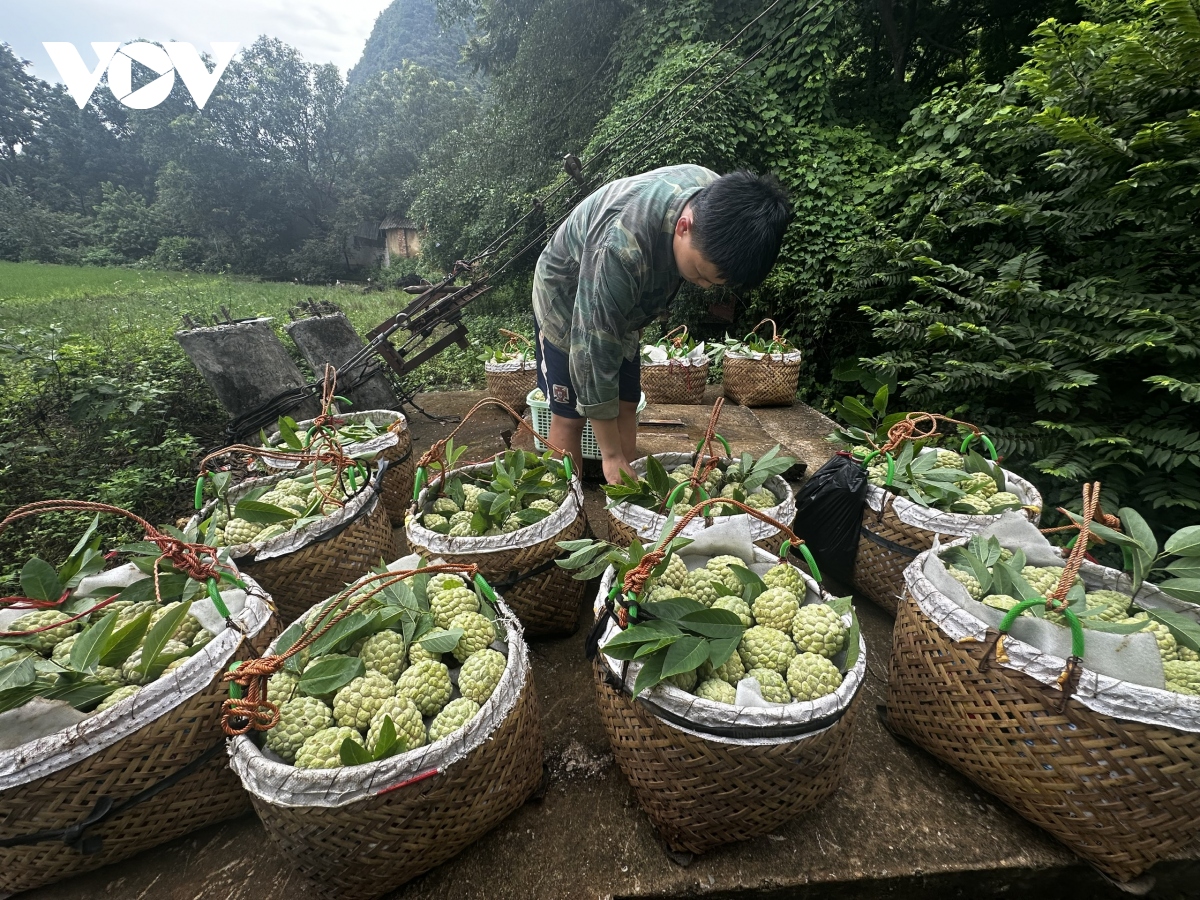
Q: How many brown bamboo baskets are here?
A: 12